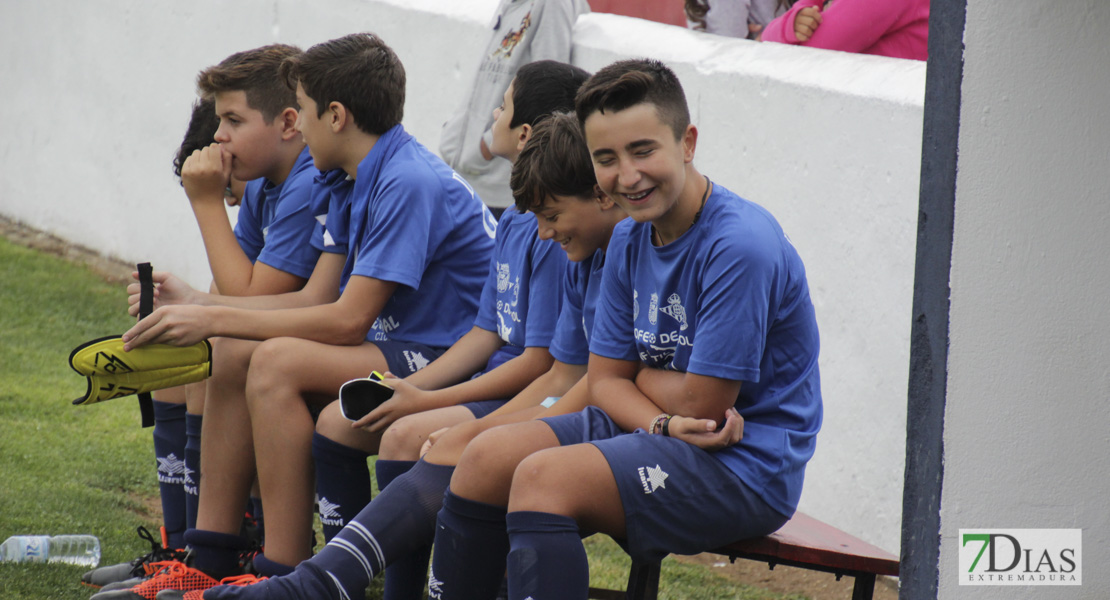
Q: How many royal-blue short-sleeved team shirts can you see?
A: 5